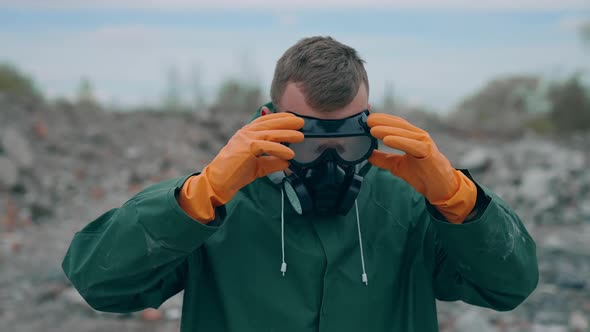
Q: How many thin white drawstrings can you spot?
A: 2